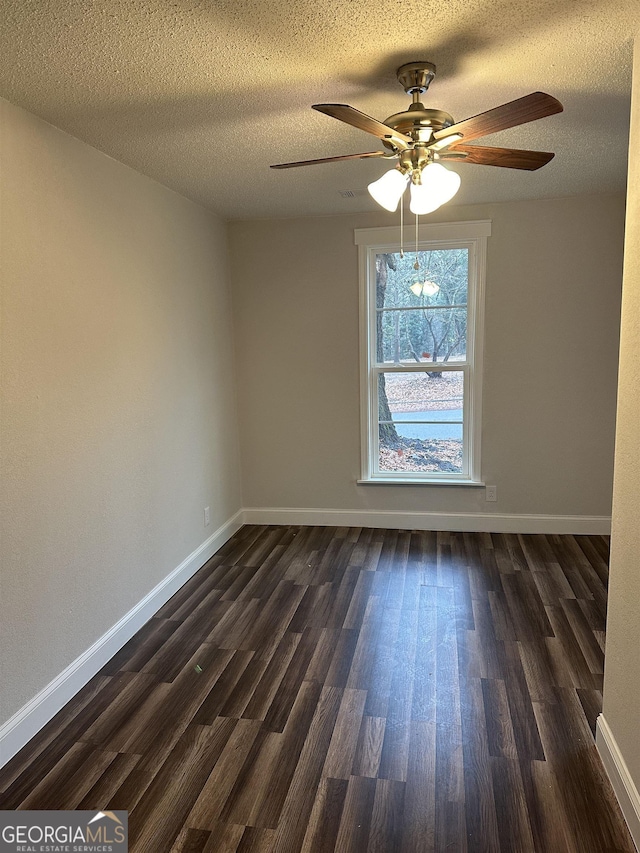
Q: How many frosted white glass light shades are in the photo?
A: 3